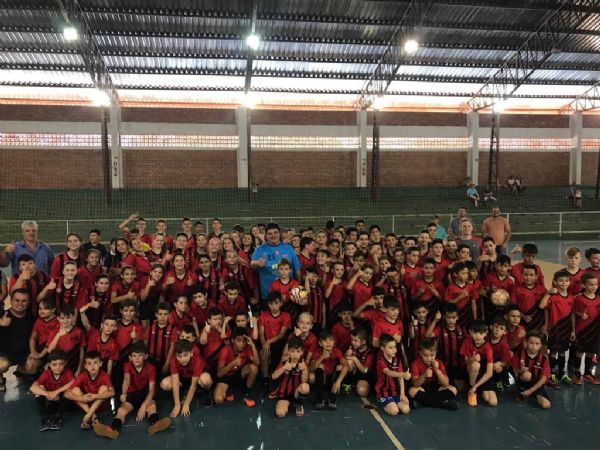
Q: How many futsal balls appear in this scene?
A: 2